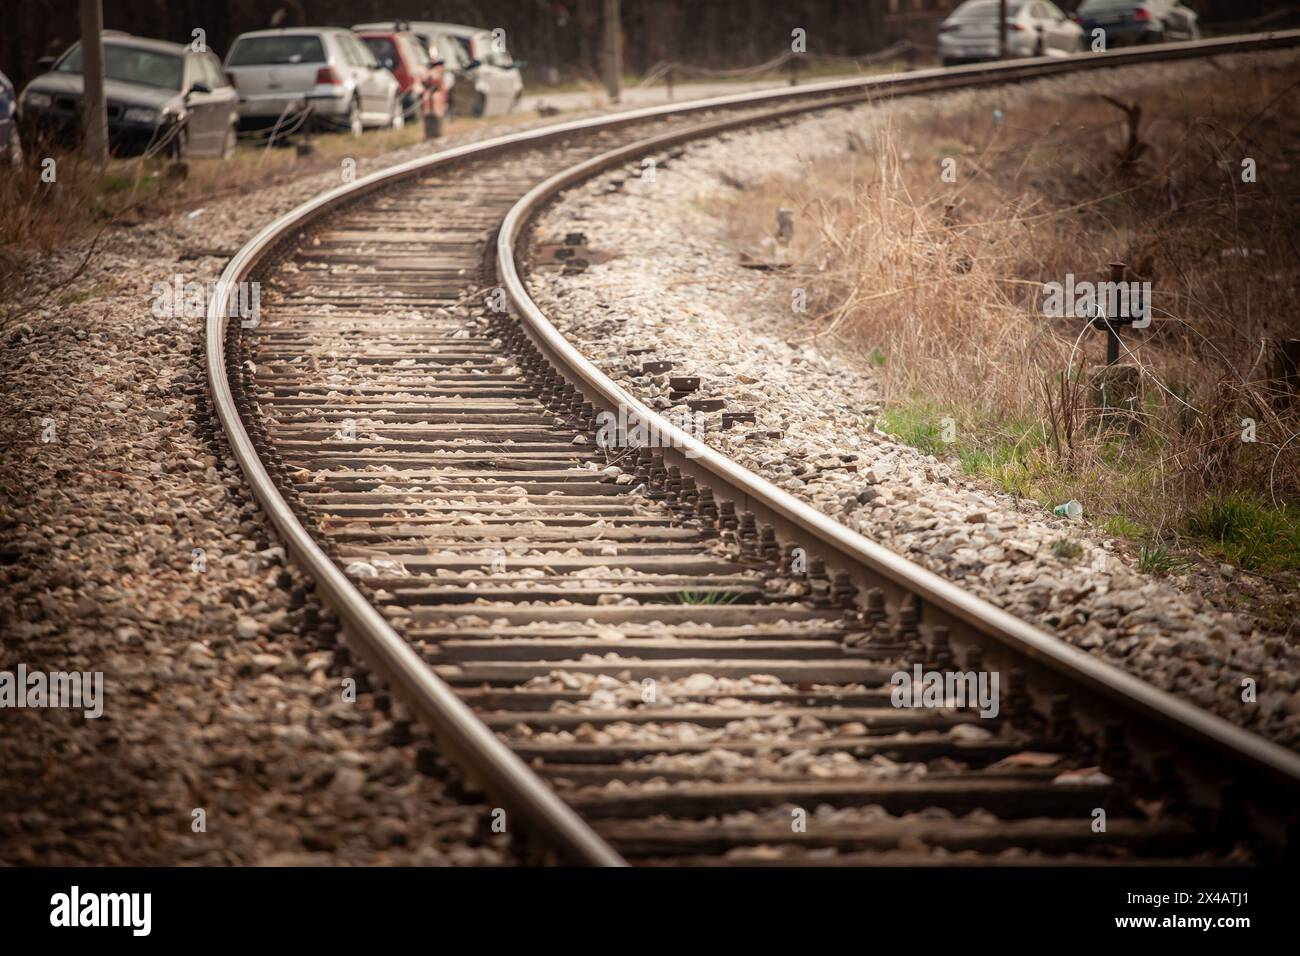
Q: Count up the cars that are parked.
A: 8